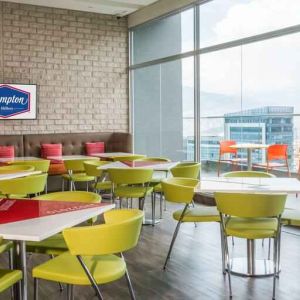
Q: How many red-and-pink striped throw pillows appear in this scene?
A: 3